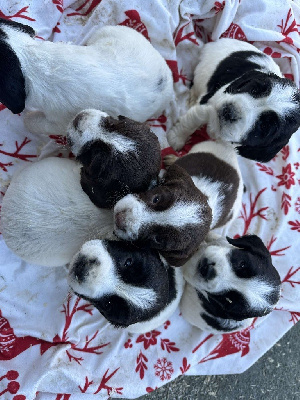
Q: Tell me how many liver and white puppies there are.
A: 2